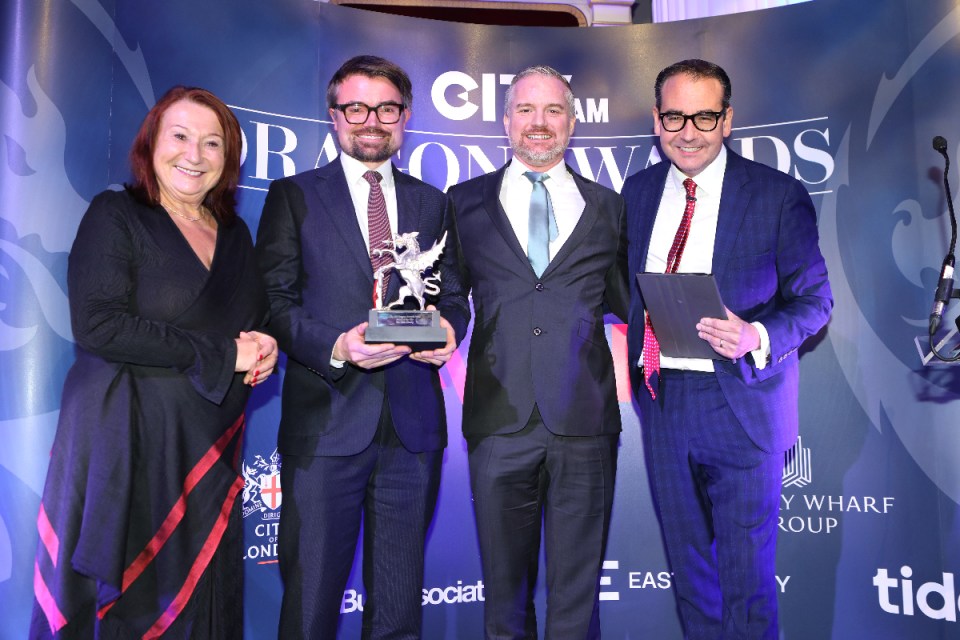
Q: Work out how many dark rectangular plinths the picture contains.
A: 1